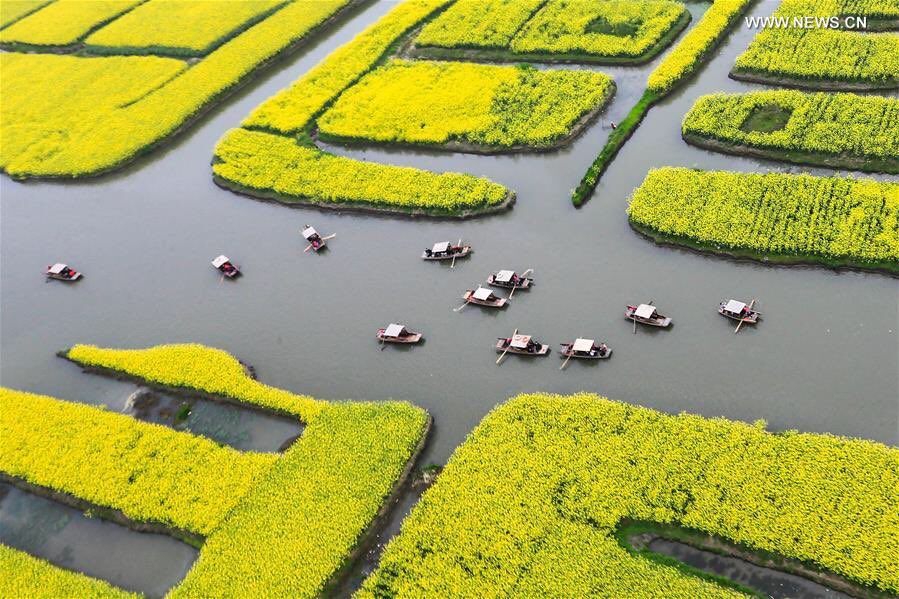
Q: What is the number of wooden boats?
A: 11